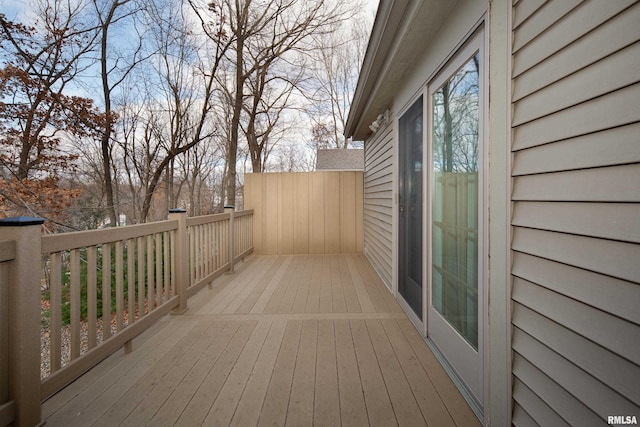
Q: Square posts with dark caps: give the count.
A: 3